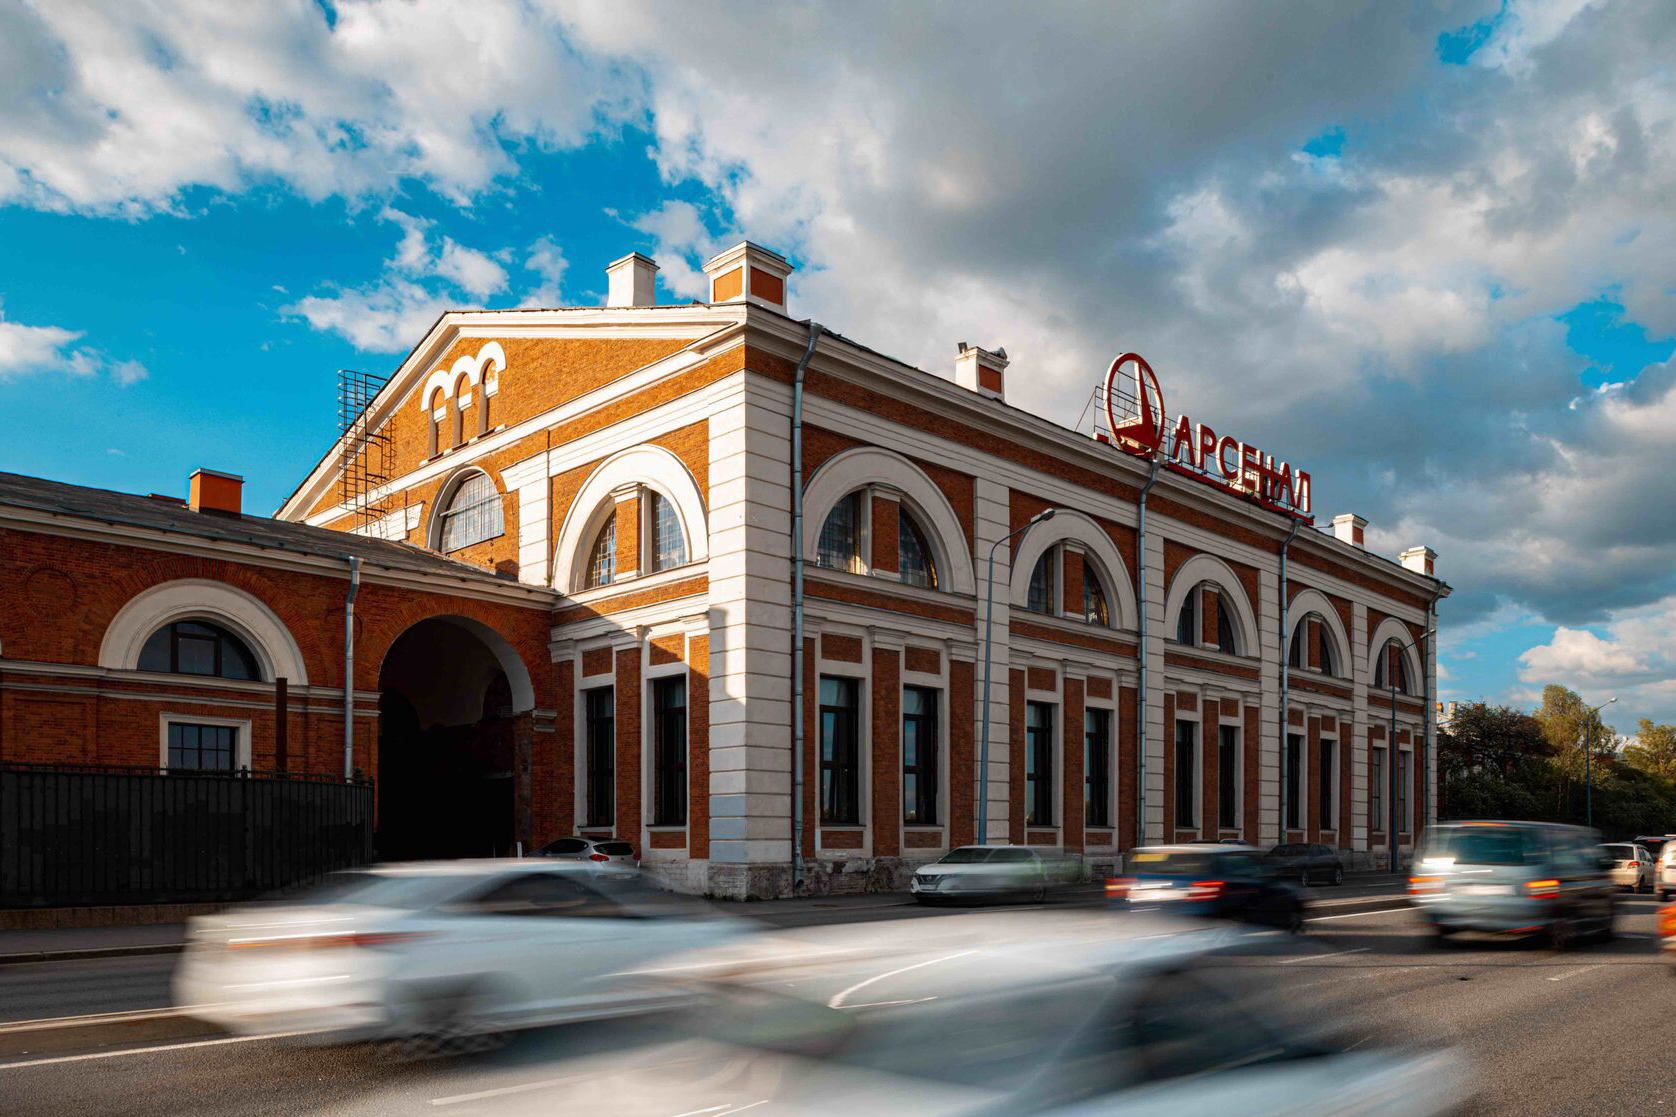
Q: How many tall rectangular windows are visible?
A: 12